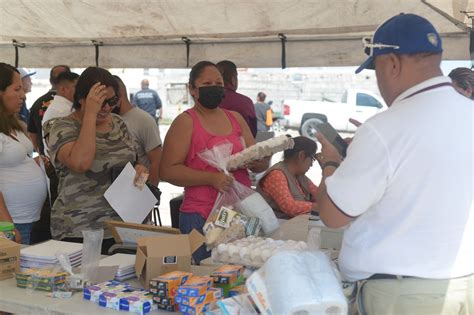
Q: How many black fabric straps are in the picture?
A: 4